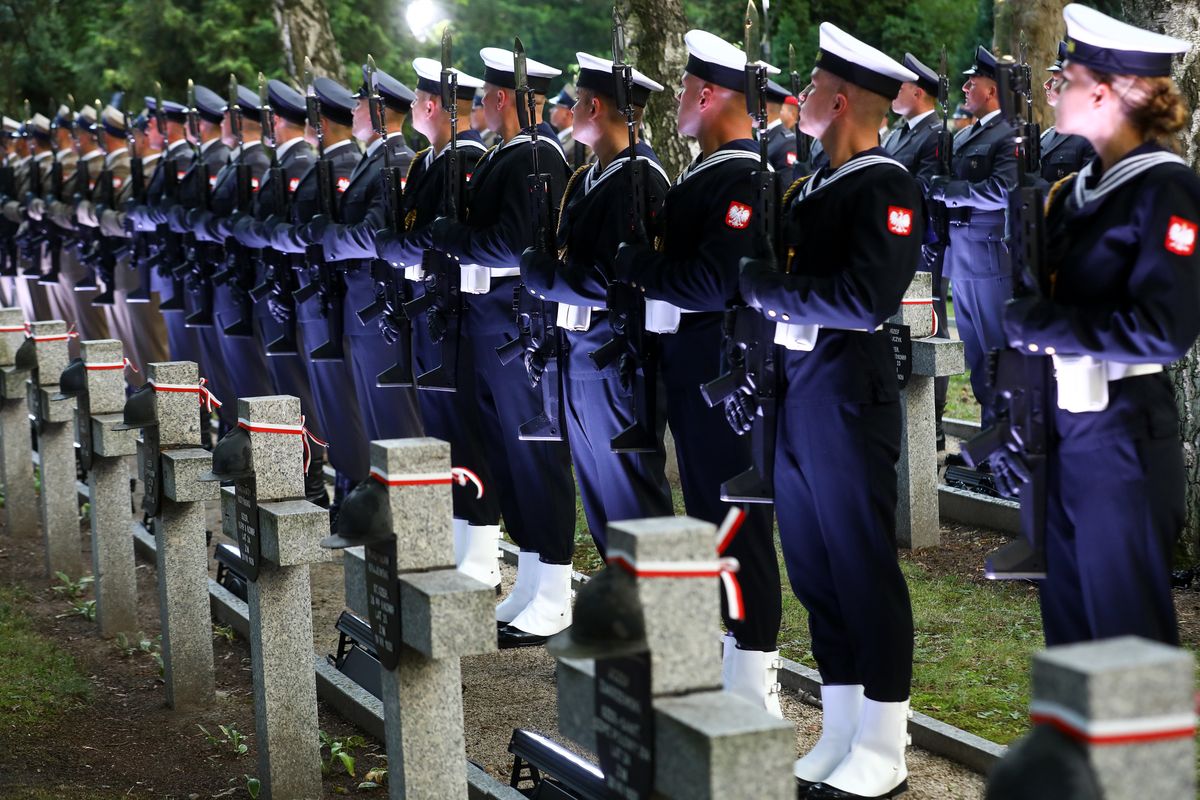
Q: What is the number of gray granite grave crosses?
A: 9